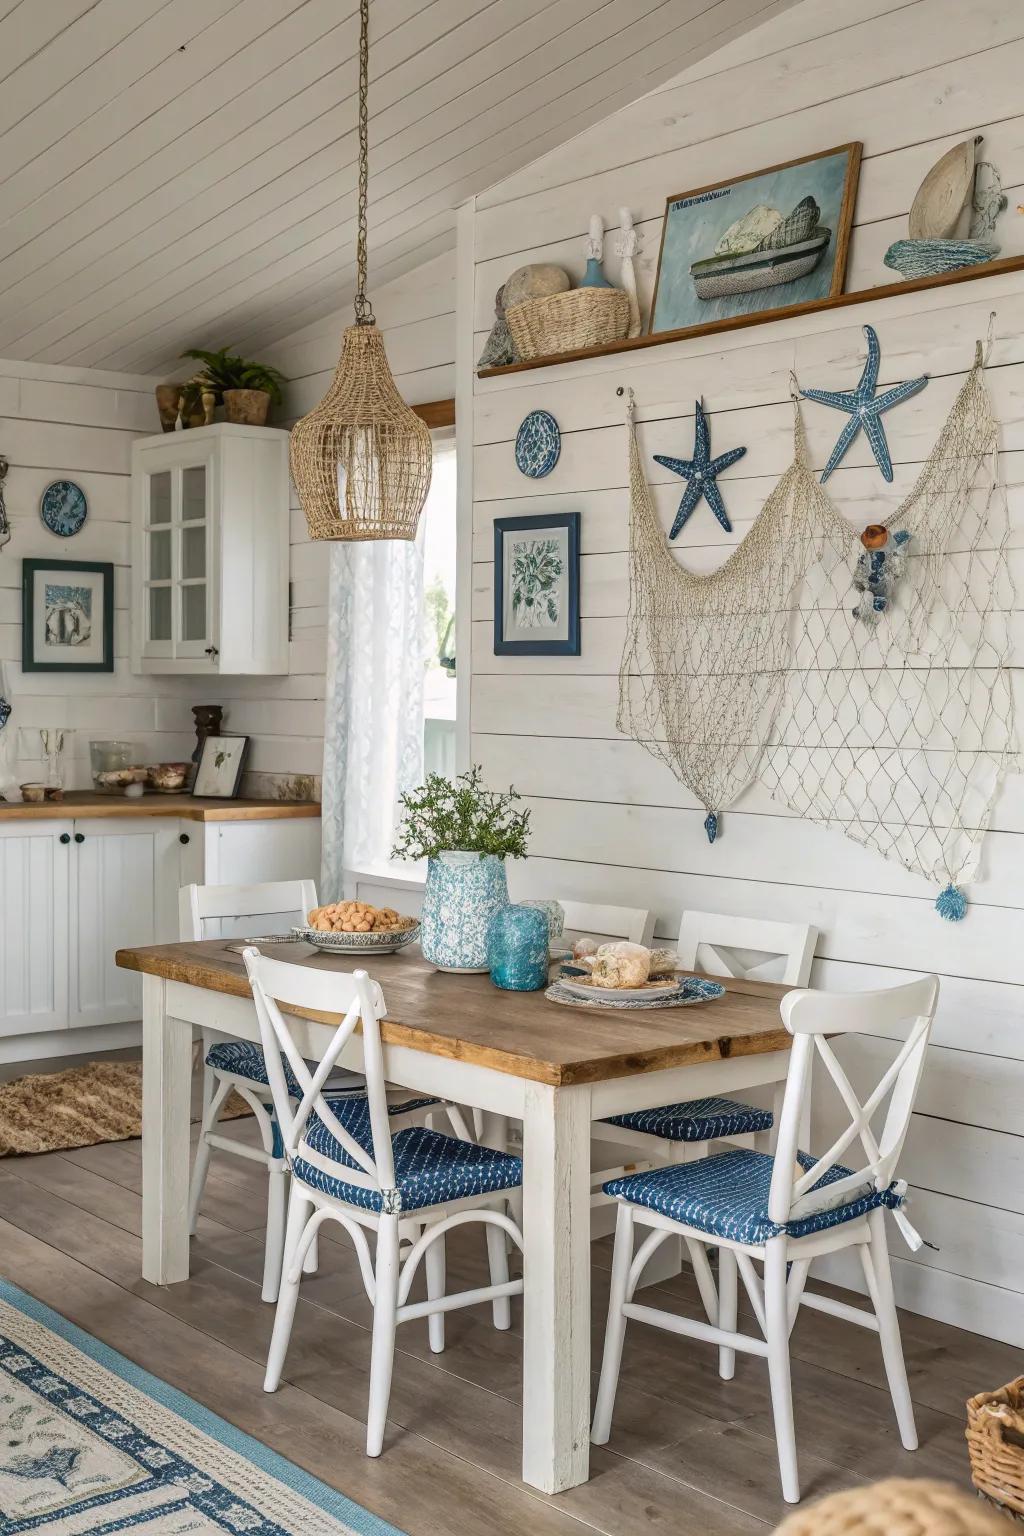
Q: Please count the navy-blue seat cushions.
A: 4